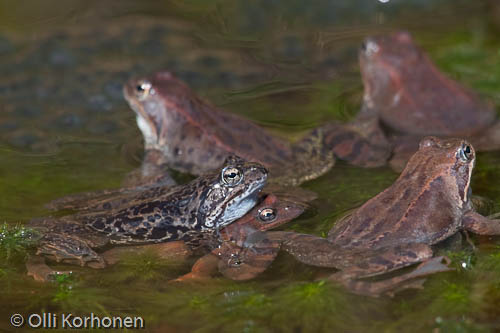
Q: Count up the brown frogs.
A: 4